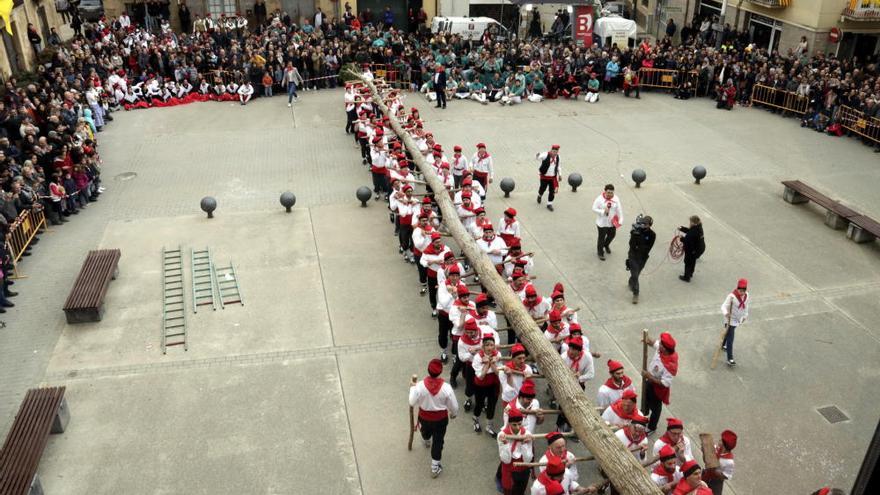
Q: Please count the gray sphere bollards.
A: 7